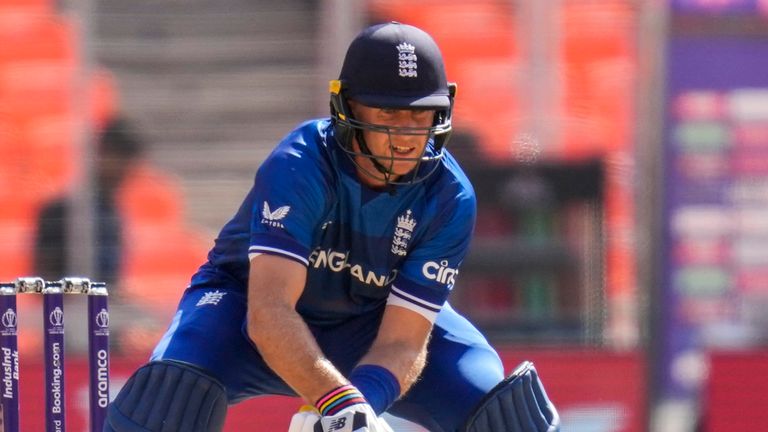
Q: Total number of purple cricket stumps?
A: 3